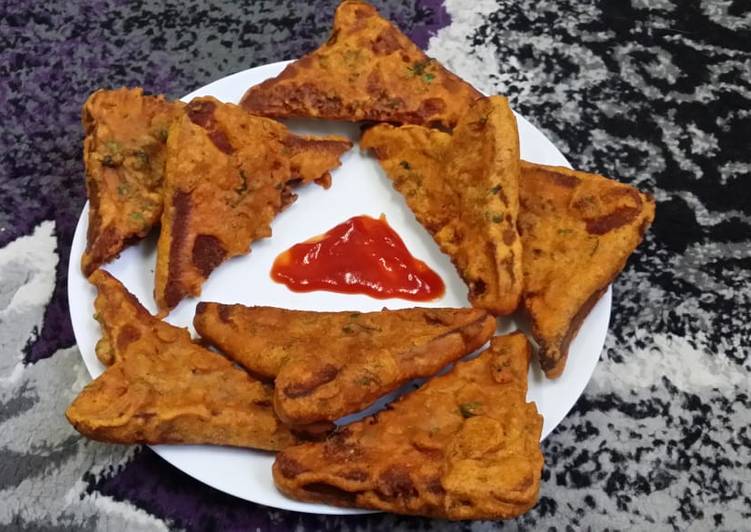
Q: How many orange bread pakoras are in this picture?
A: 8